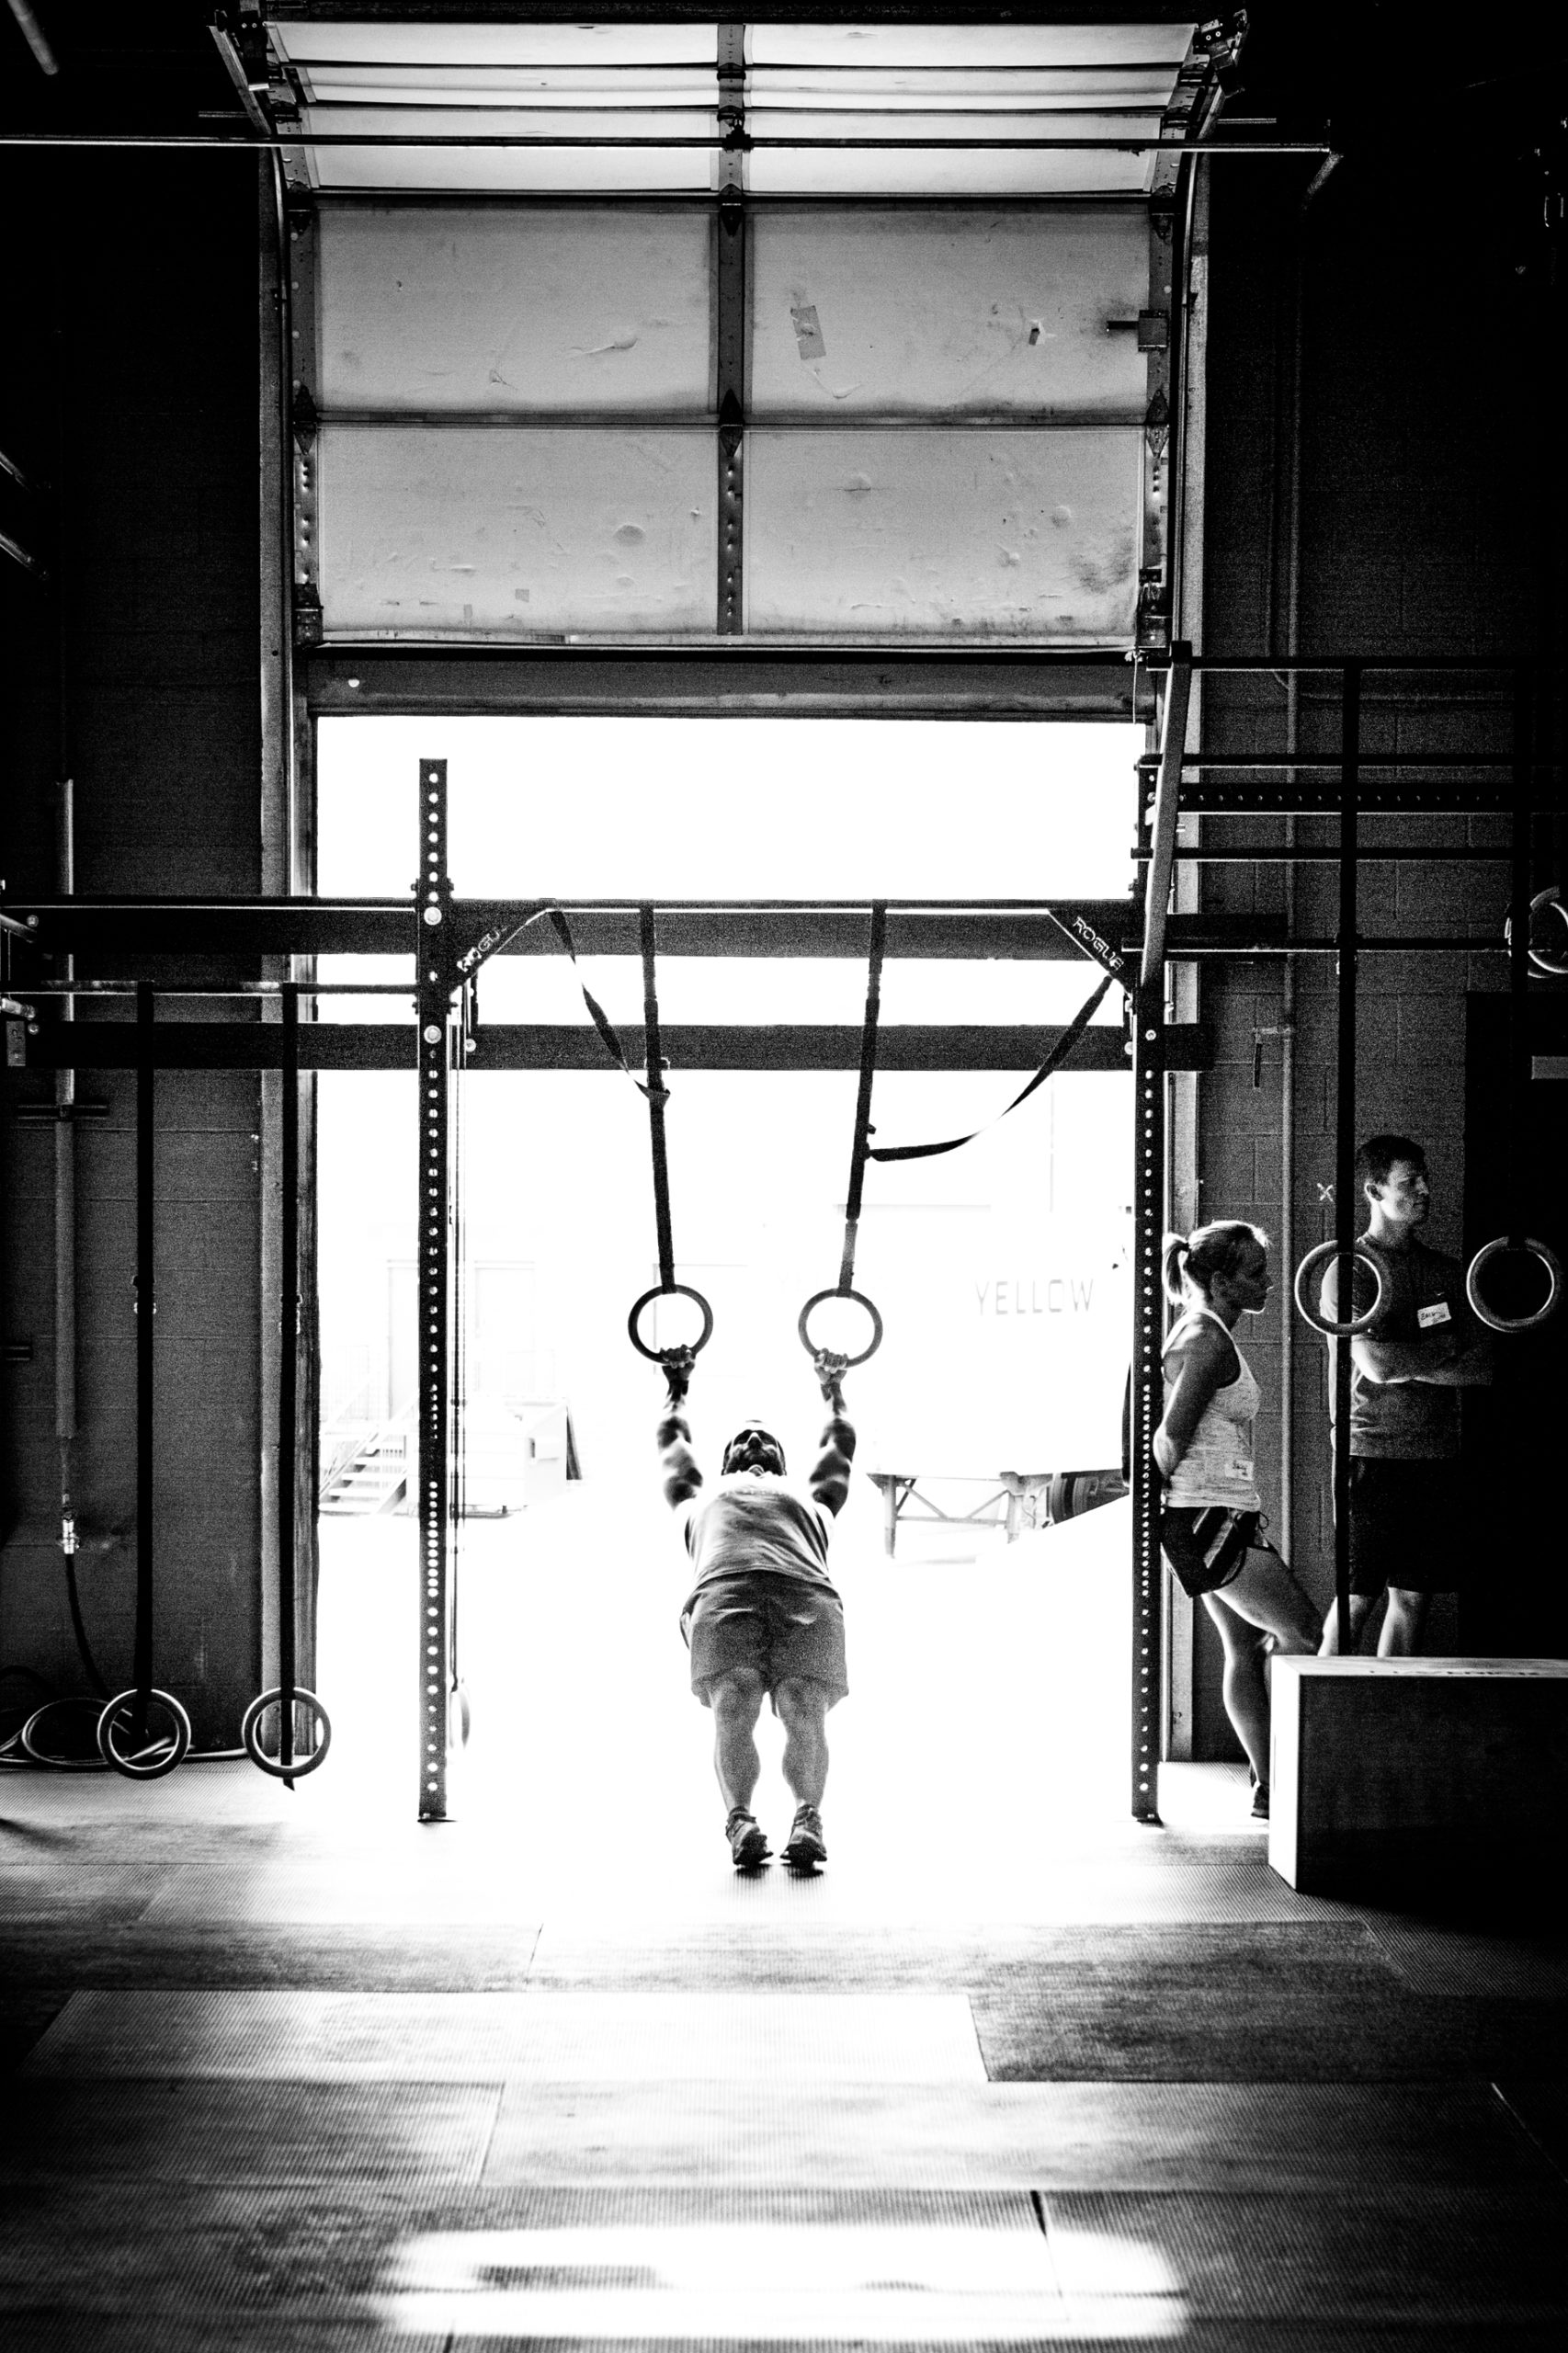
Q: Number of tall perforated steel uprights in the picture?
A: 2